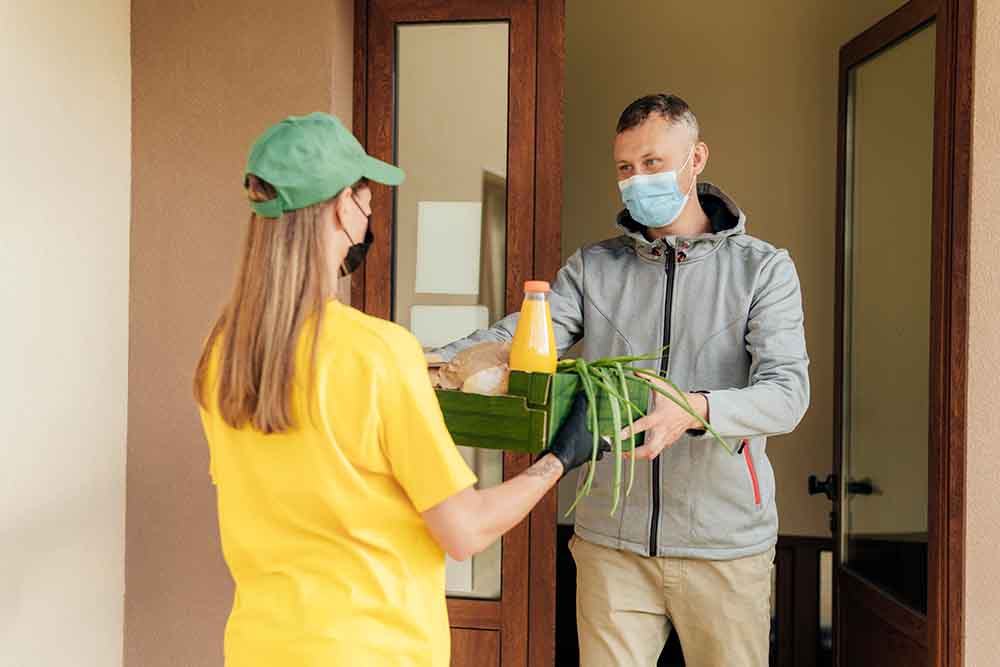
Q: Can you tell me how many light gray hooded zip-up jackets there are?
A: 1